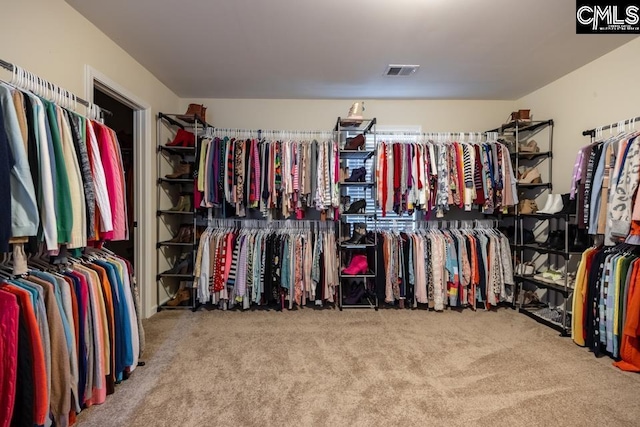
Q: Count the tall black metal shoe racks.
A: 3